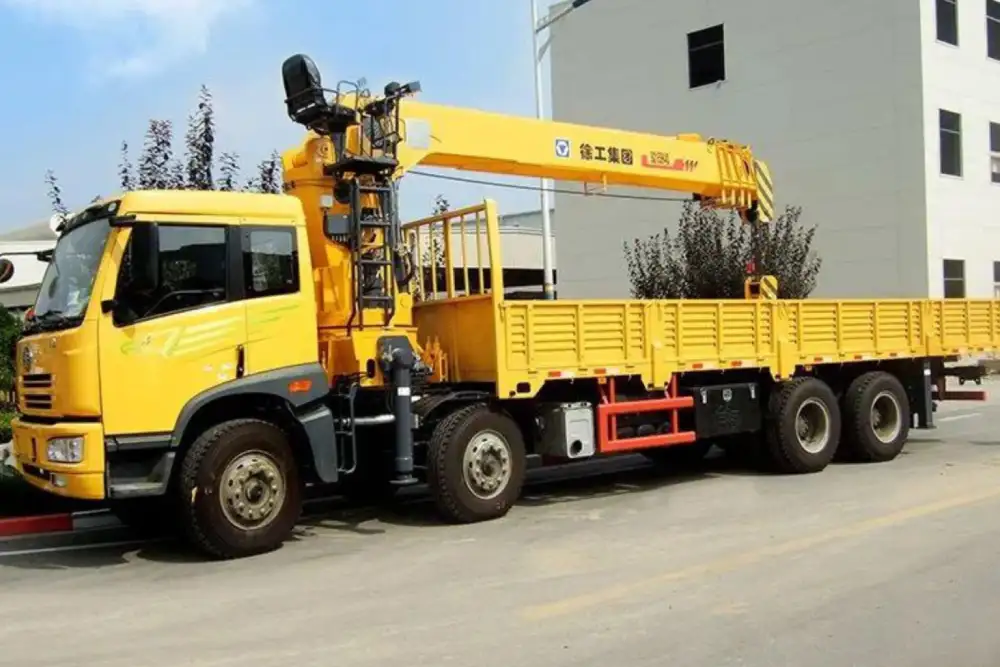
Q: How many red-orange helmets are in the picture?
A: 0